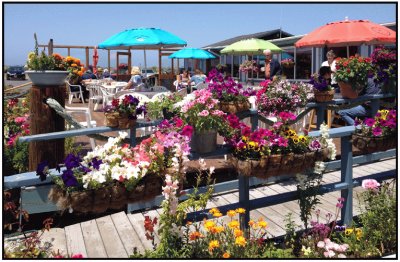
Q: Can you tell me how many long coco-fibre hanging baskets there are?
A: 3